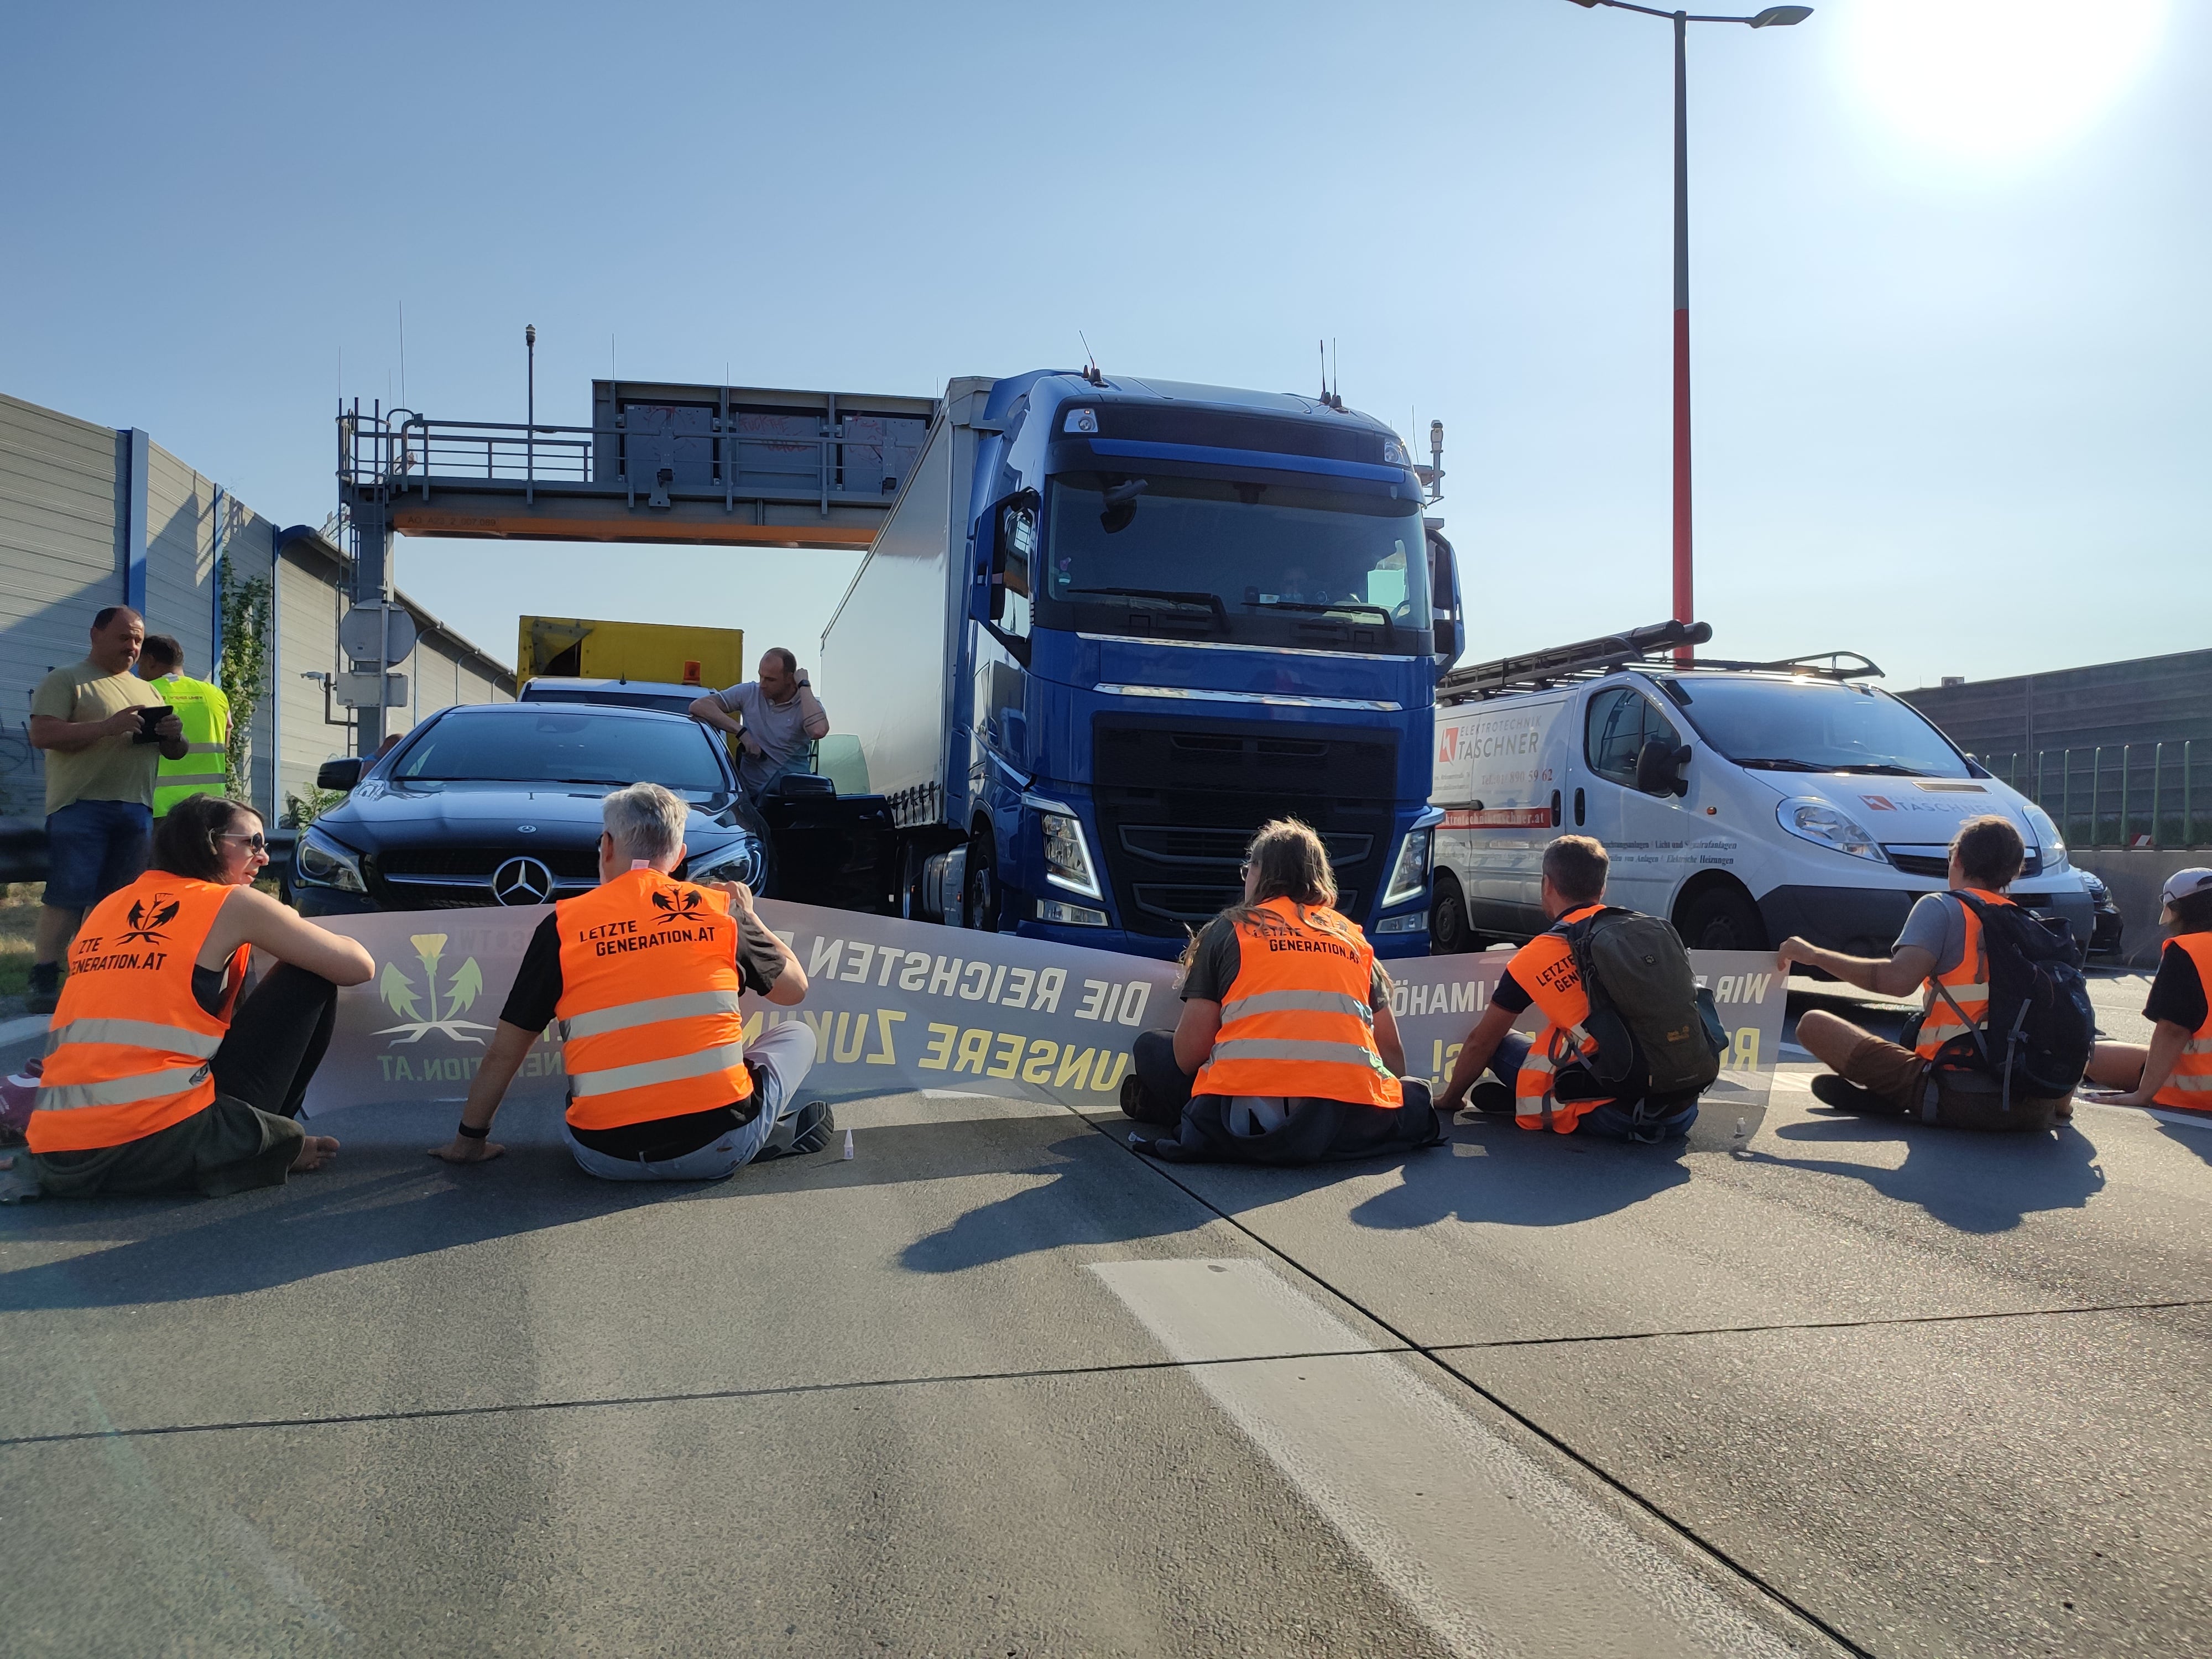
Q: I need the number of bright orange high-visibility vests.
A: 6